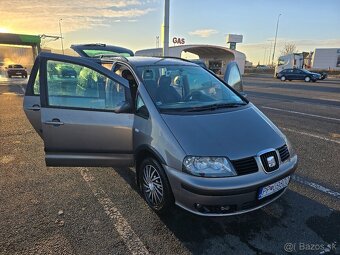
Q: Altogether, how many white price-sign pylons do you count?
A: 1